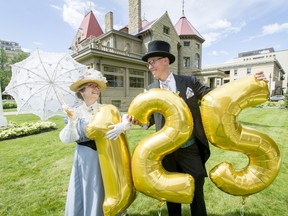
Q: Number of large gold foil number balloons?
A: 3